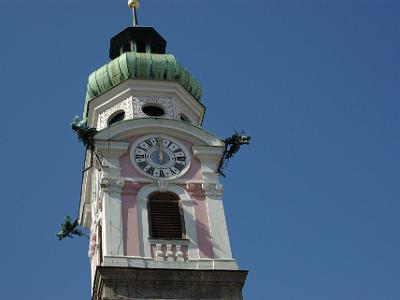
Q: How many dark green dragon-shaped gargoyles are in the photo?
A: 3